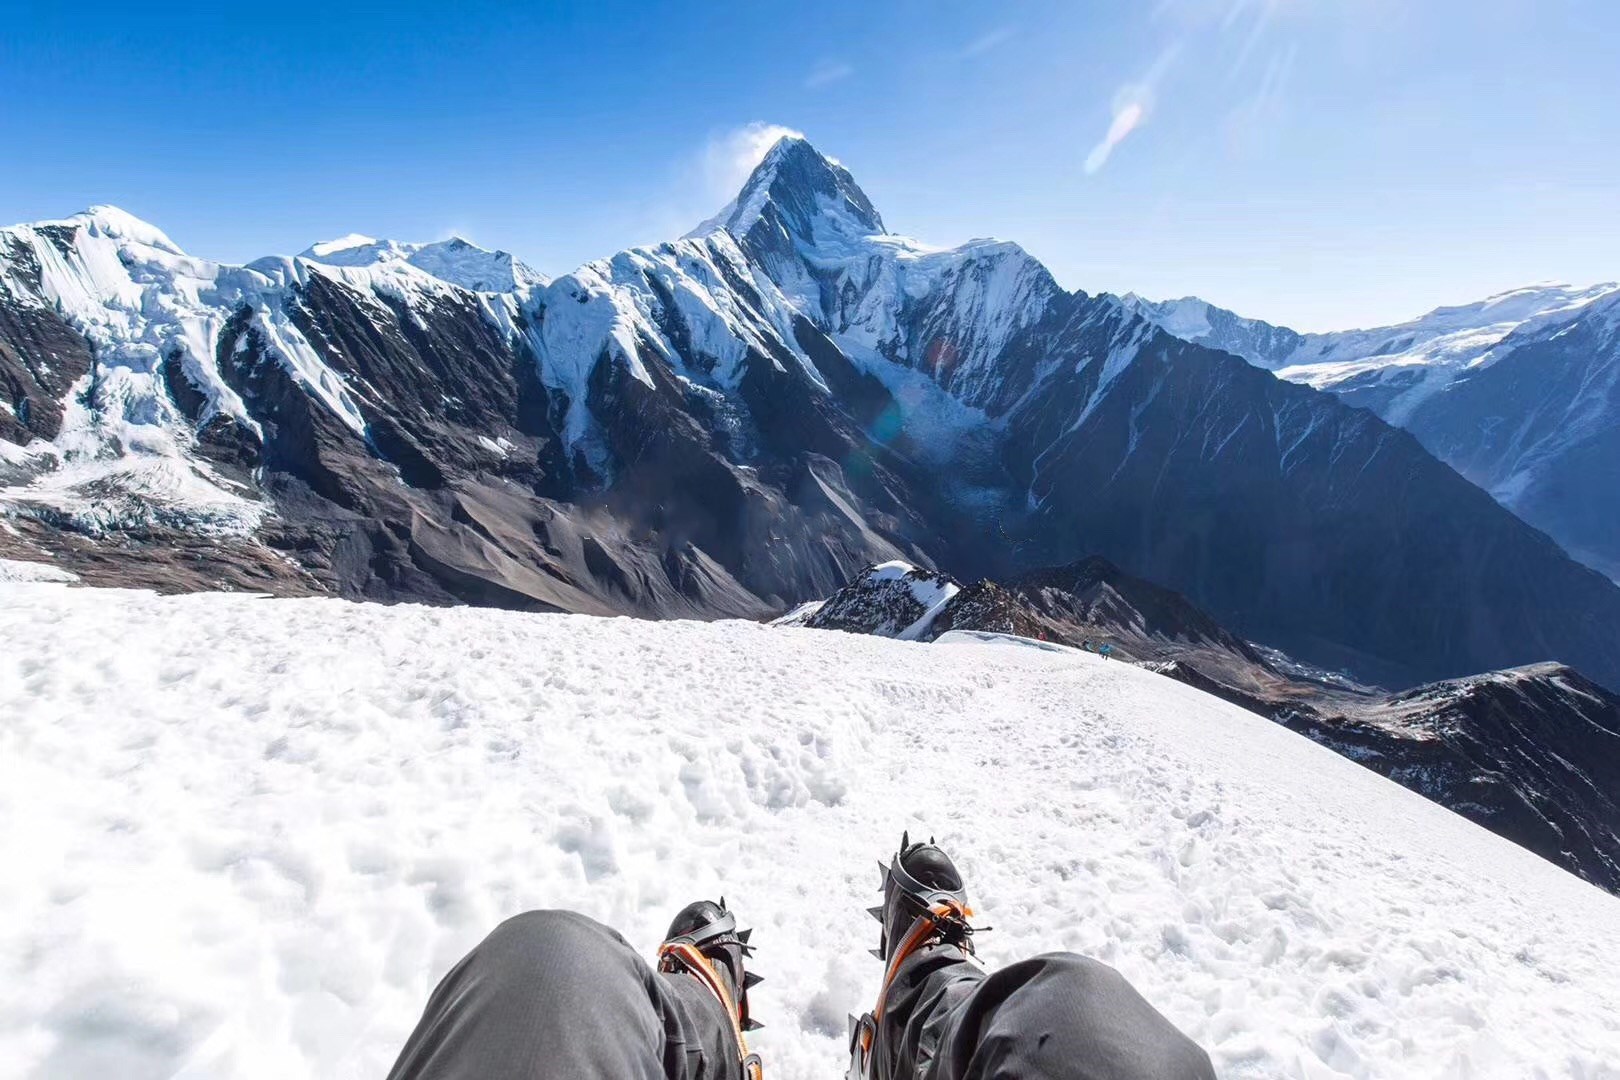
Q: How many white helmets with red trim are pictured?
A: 0